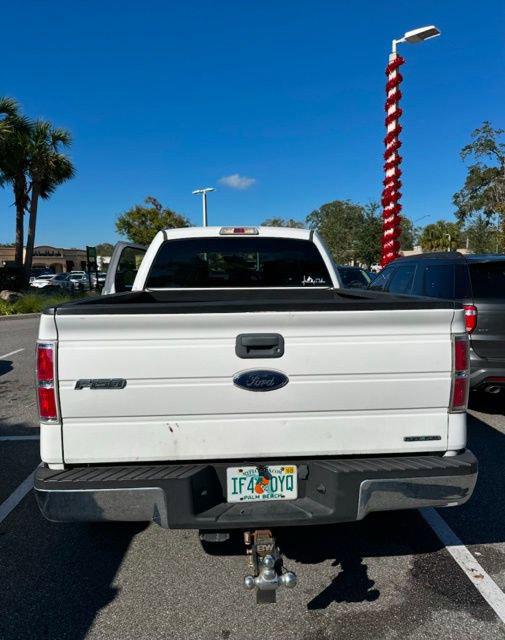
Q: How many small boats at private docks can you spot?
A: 0